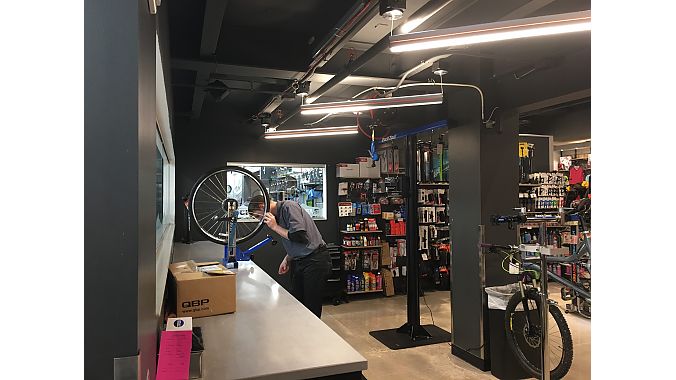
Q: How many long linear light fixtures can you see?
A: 3